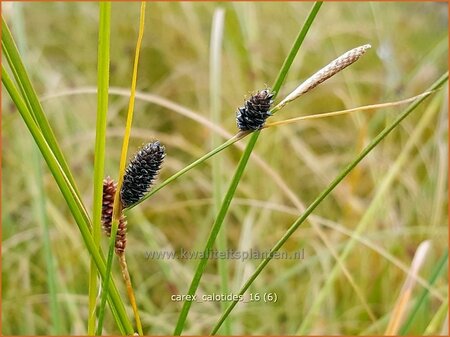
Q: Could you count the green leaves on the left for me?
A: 3